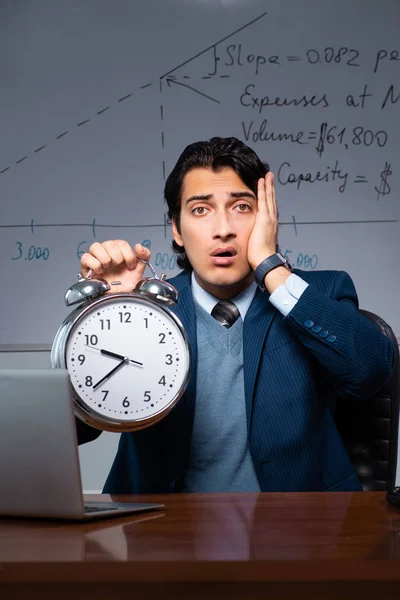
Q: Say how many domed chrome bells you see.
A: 2